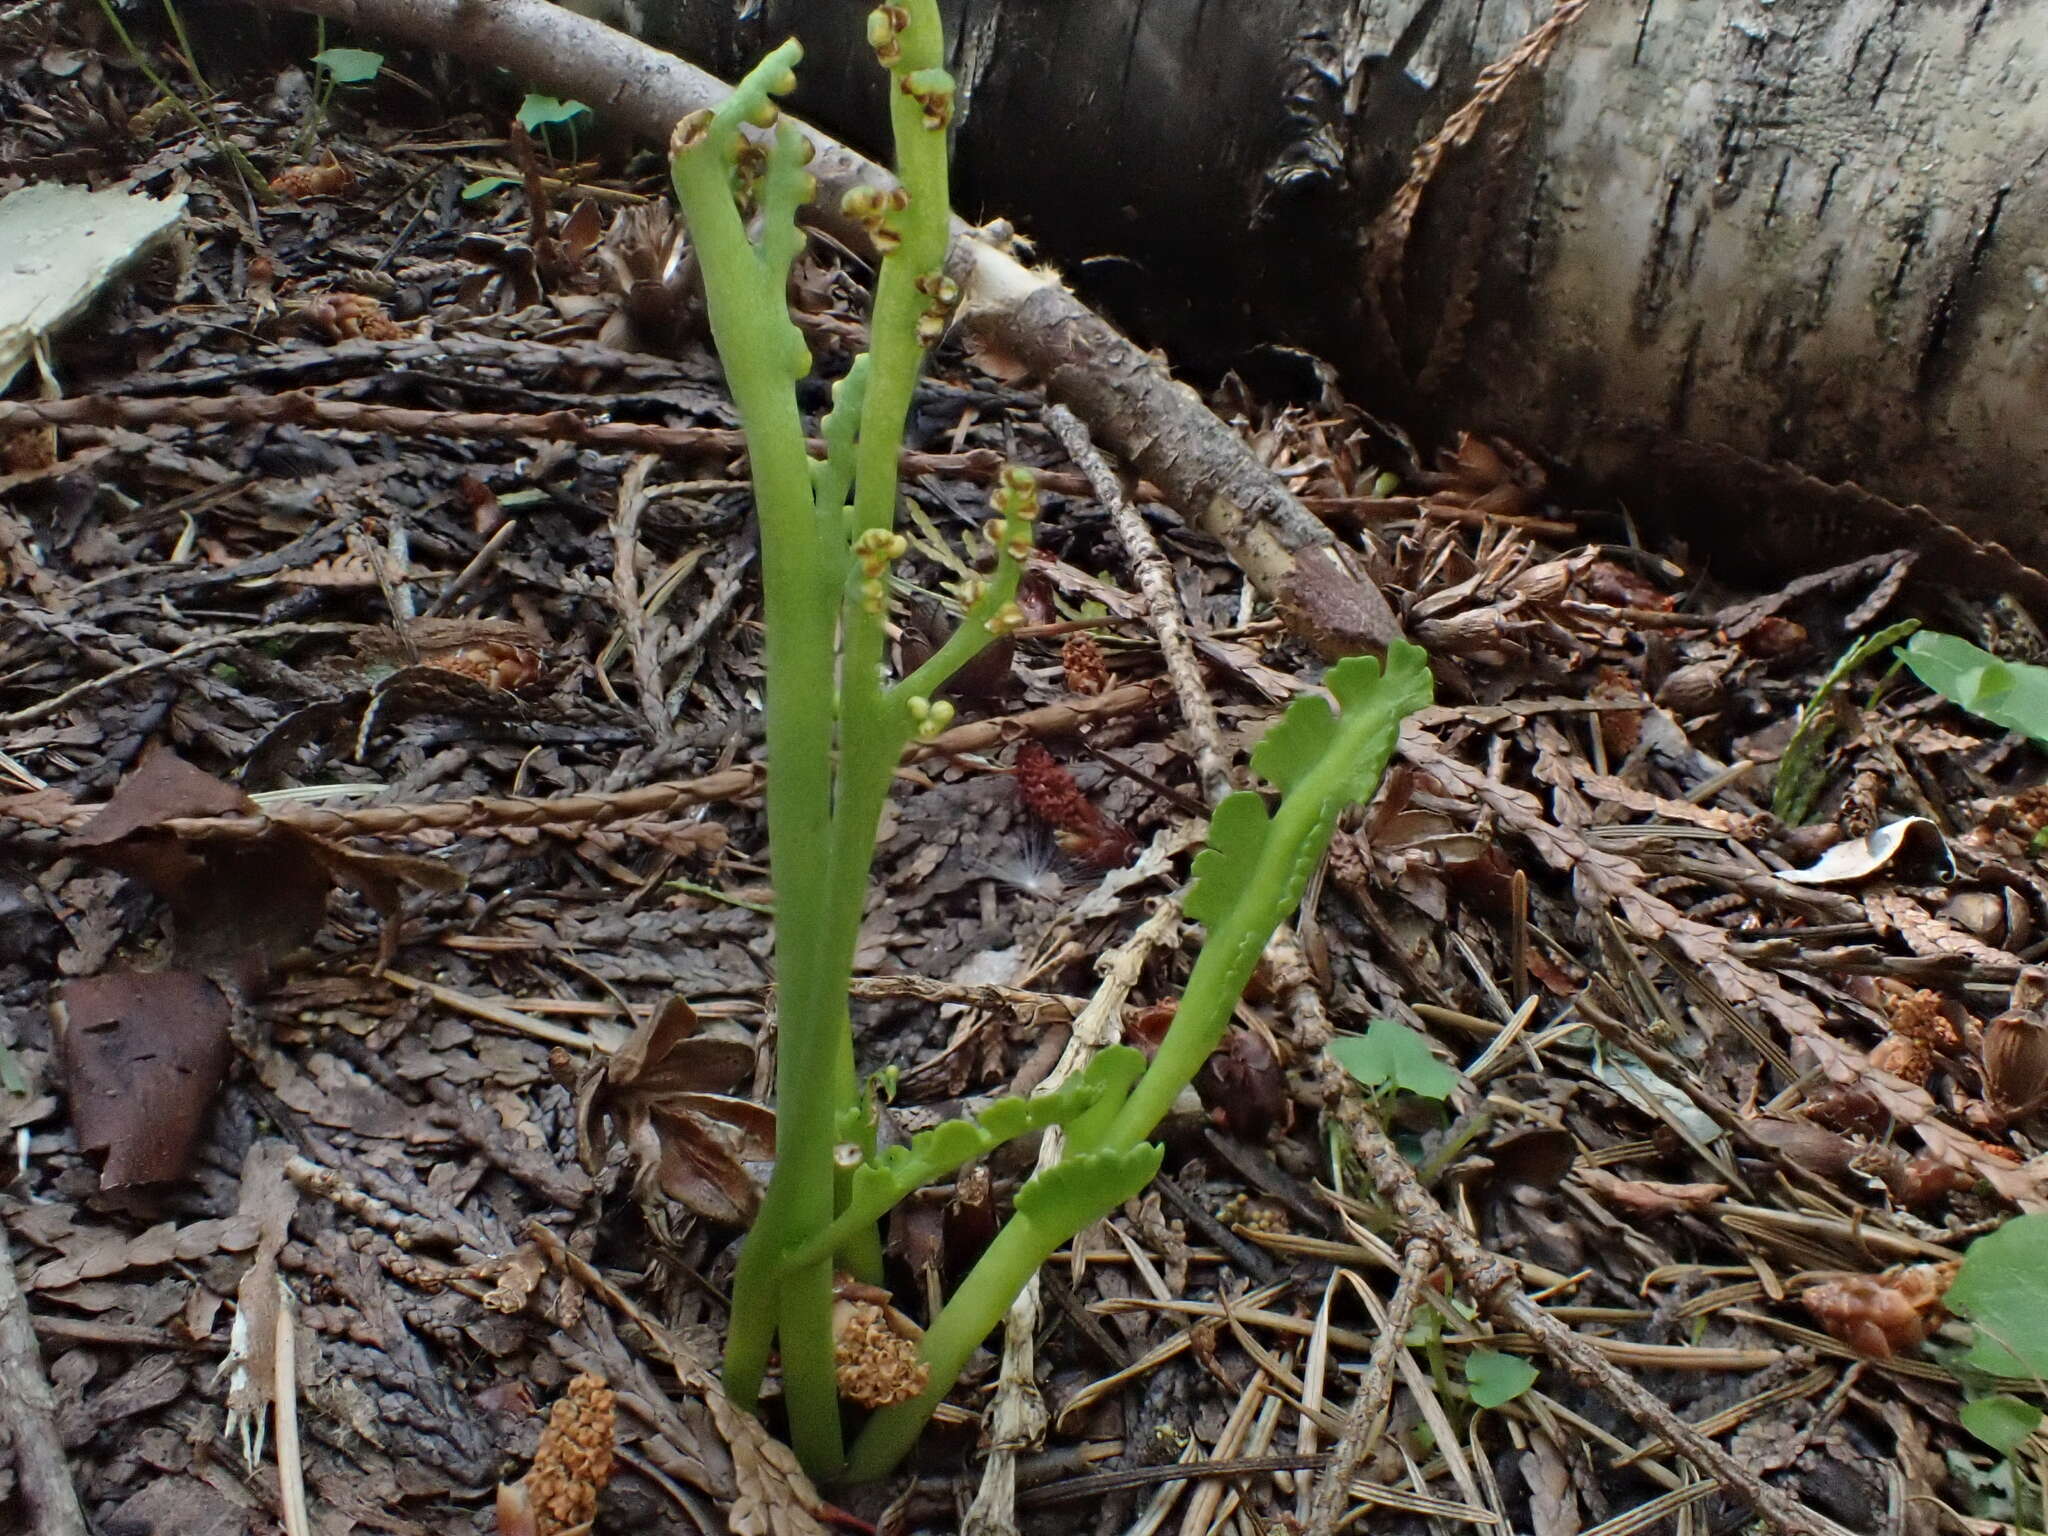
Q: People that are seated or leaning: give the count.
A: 0